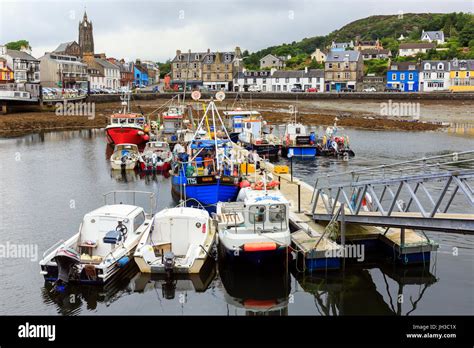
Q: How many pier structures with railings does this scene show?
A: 1